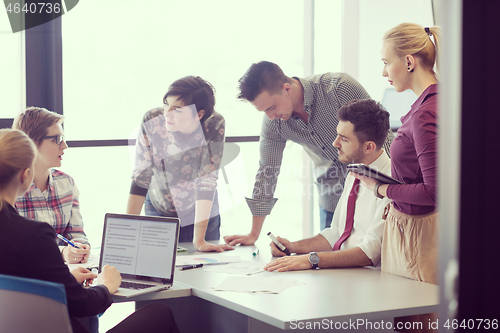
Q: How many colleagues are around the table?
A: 6